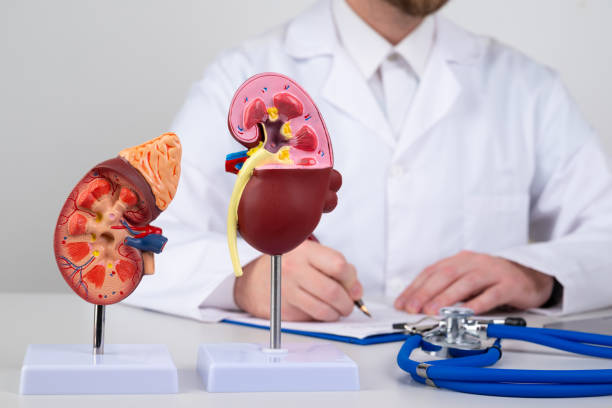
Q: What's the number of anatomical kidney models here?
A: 2